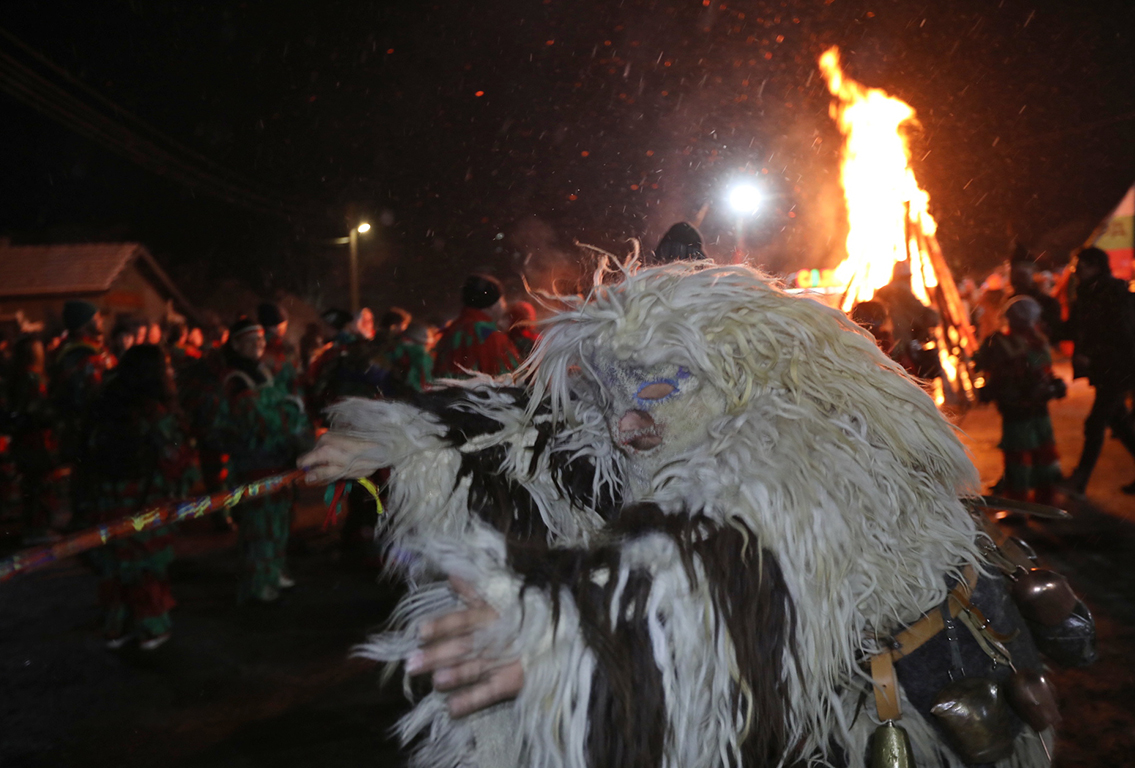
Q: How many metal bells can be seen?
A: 5